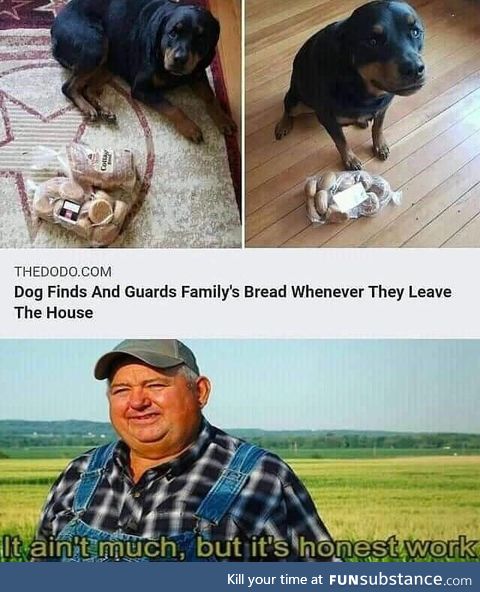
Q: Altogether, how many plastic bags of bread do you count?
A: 3